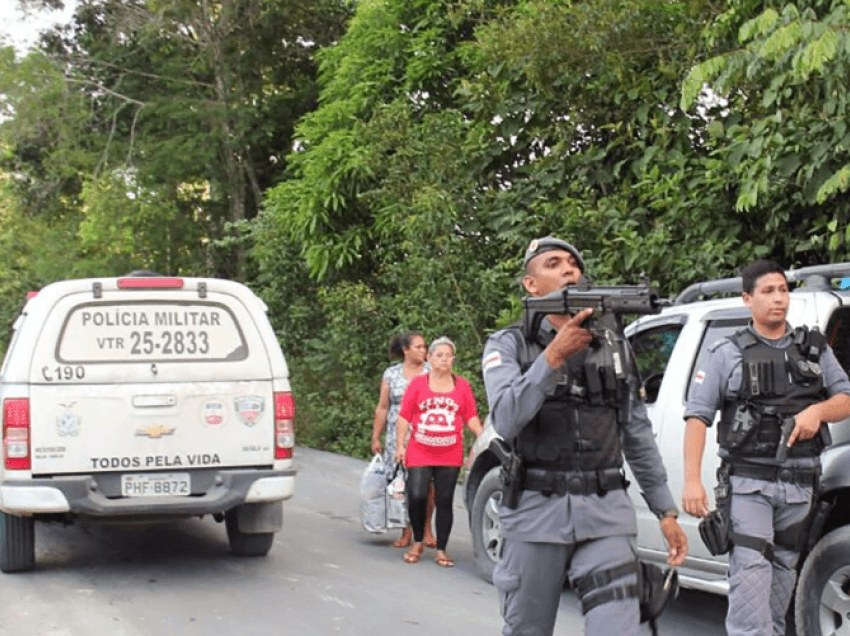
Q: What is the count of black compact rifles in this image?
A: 1